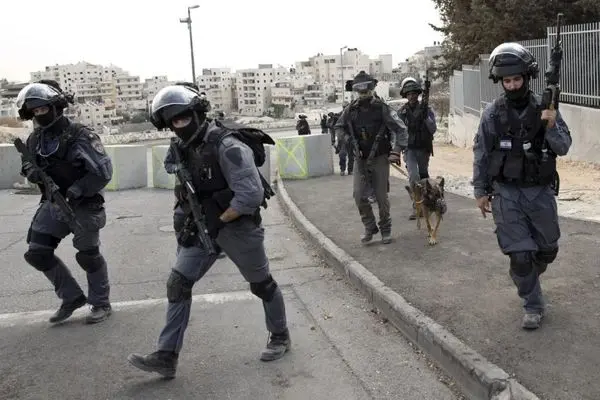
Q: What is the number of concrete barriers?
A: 4